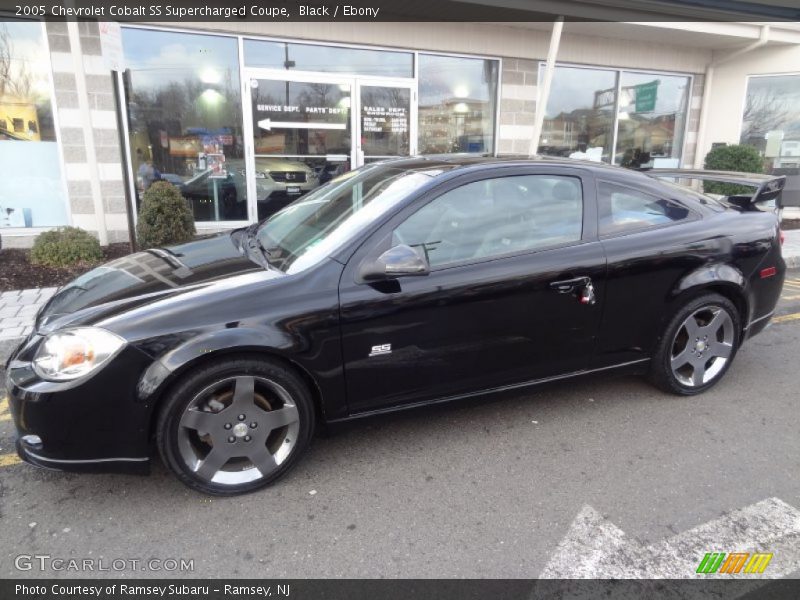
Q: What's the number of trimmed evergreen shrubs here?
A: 3